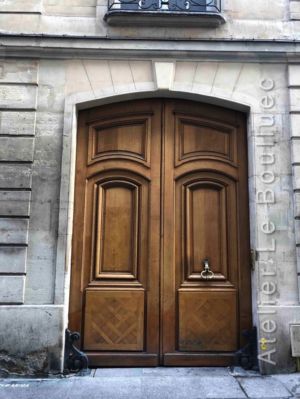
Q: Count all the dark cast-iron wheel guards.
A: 2